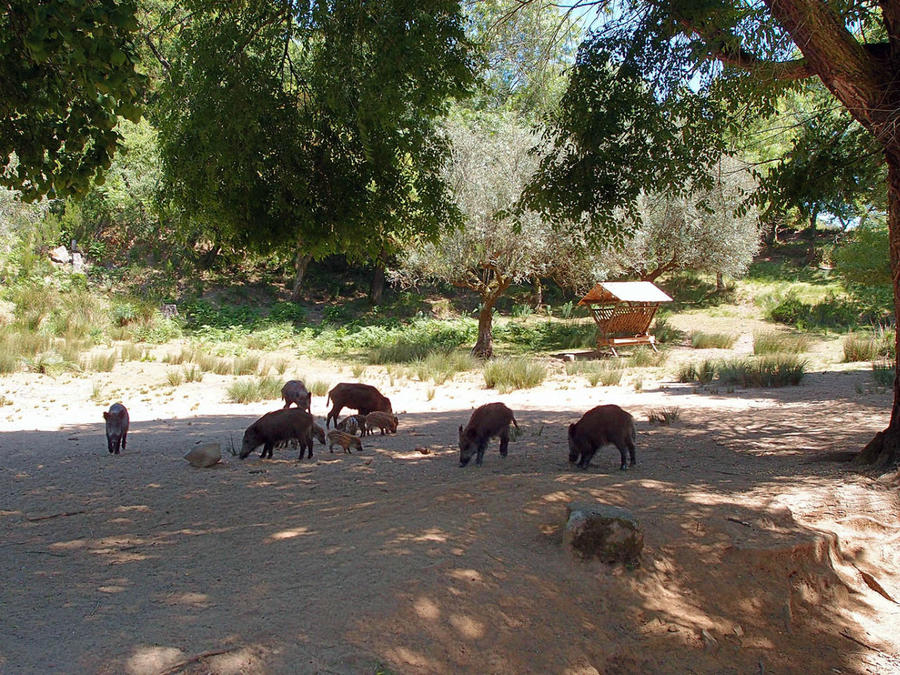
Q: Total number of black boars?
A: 6